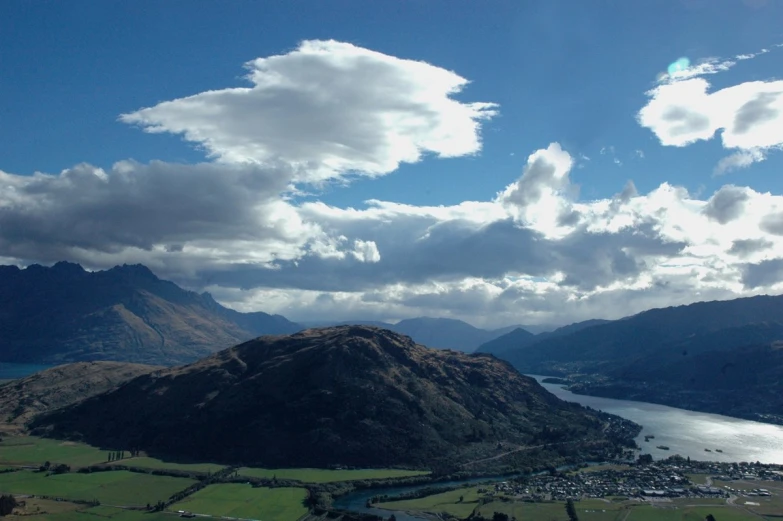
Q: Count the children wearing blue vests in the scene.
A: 0